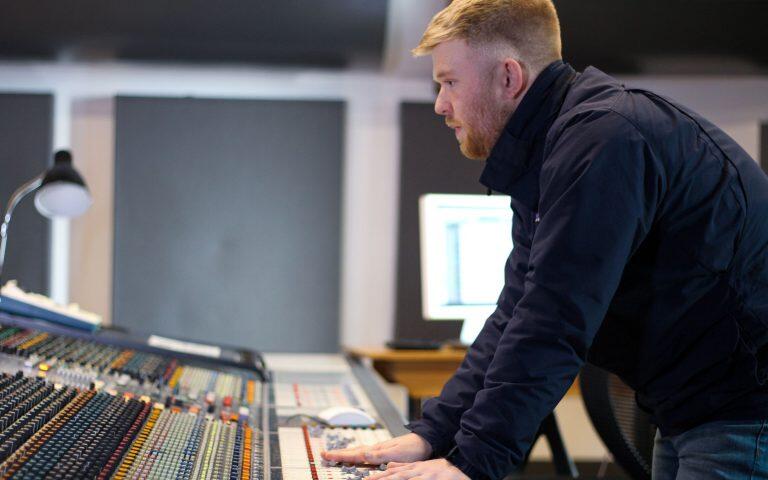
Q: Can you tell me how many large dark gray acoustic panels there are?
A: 3